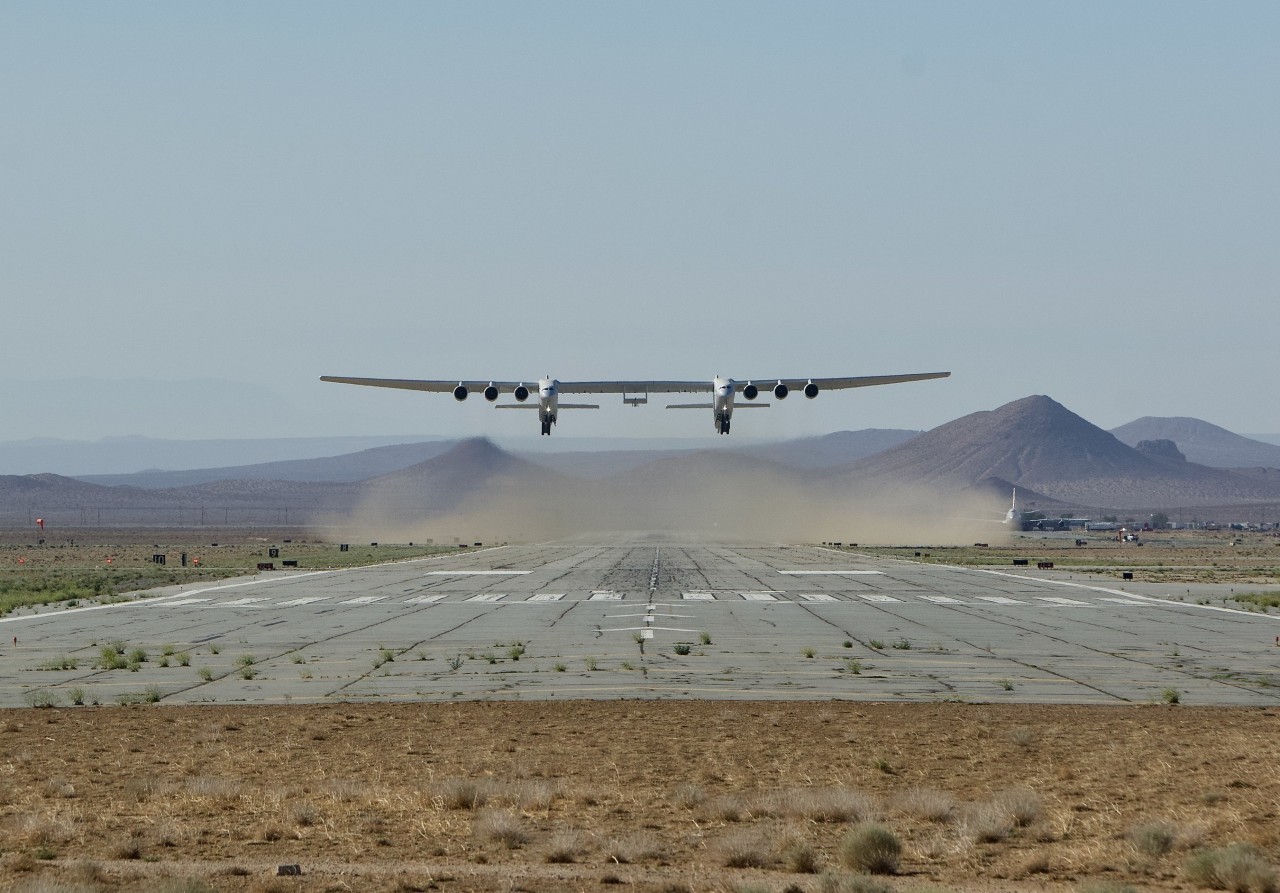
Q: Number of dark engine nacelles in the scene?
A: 6